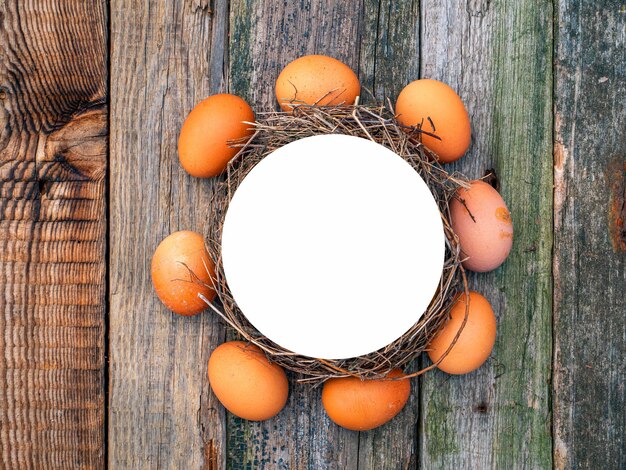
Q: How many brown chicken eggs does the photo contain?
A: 8